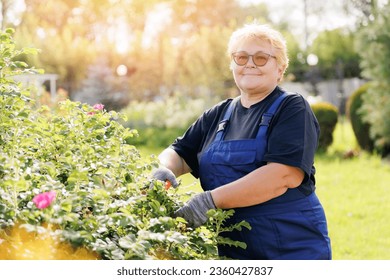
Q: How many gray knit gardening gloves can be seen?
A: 2